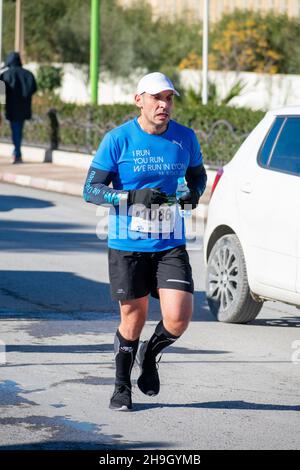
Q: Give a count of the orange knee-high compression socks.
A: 0